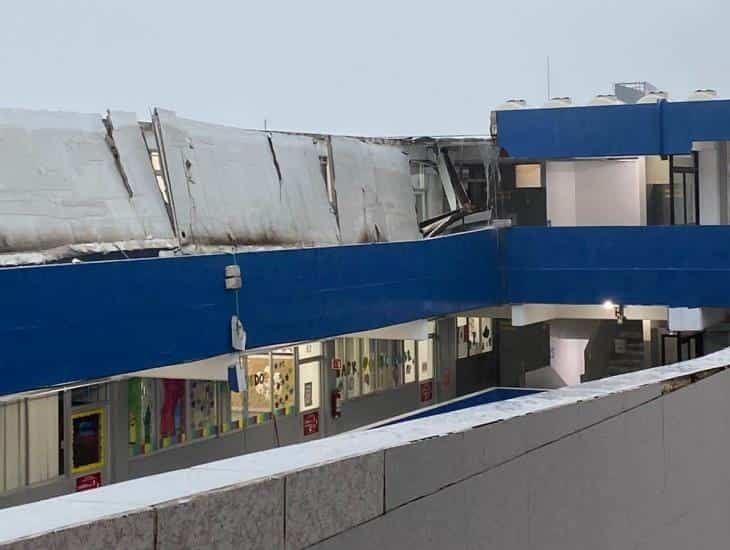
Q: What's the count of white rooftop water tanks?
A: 5